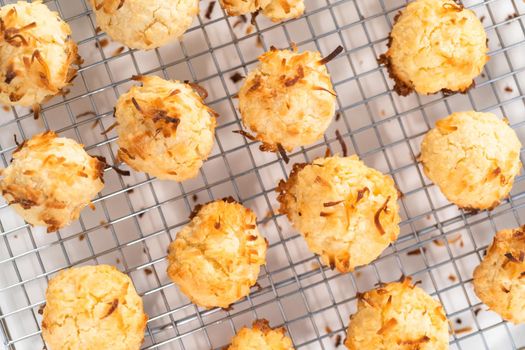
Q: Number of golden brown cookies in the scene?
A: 14